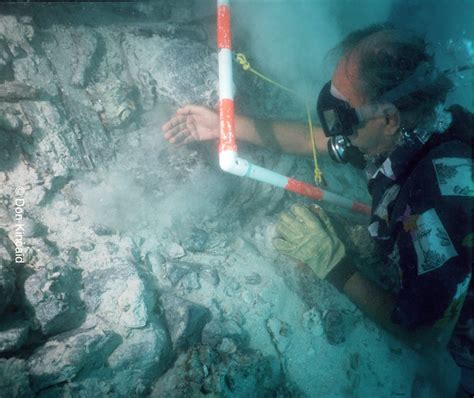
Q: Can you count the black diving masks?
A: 1